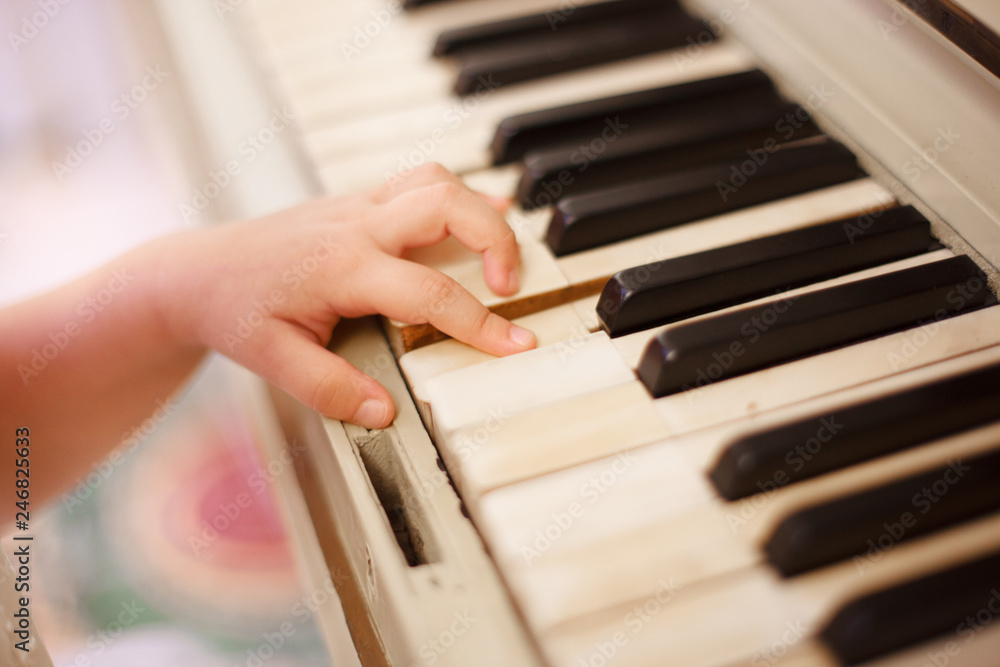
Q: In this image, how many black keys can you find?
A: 11